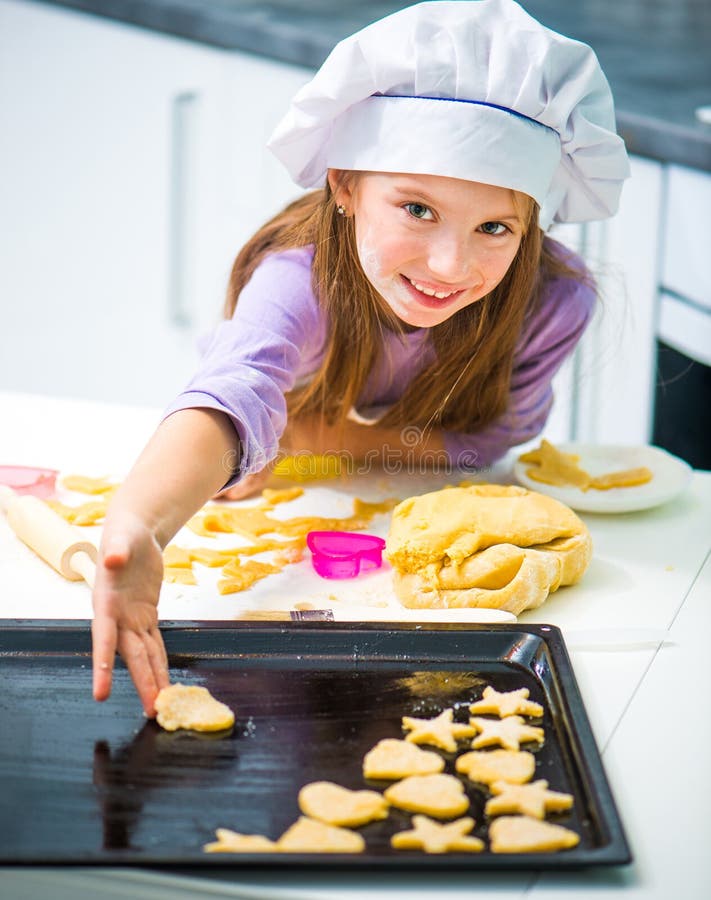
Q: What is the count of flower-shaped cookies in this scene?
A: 0